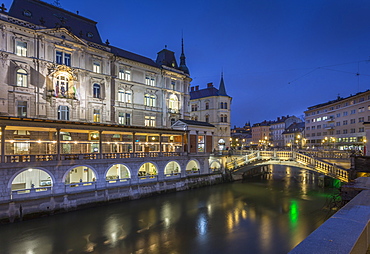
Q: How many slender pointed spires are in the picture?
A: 2